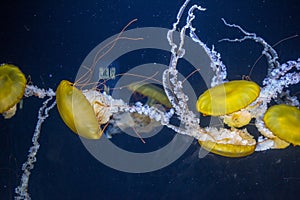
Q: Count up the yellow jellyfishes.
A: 6